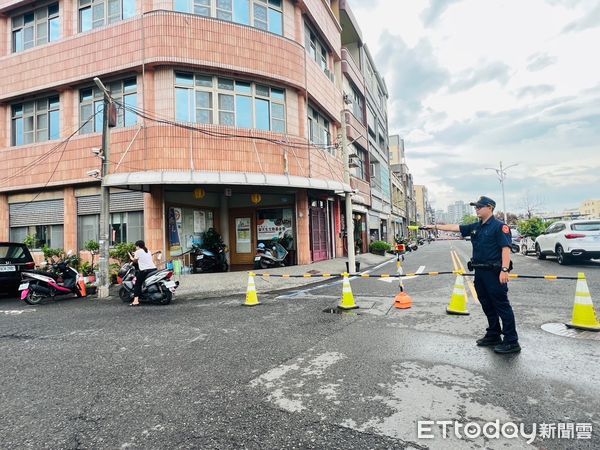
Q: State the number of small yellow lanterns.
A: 2